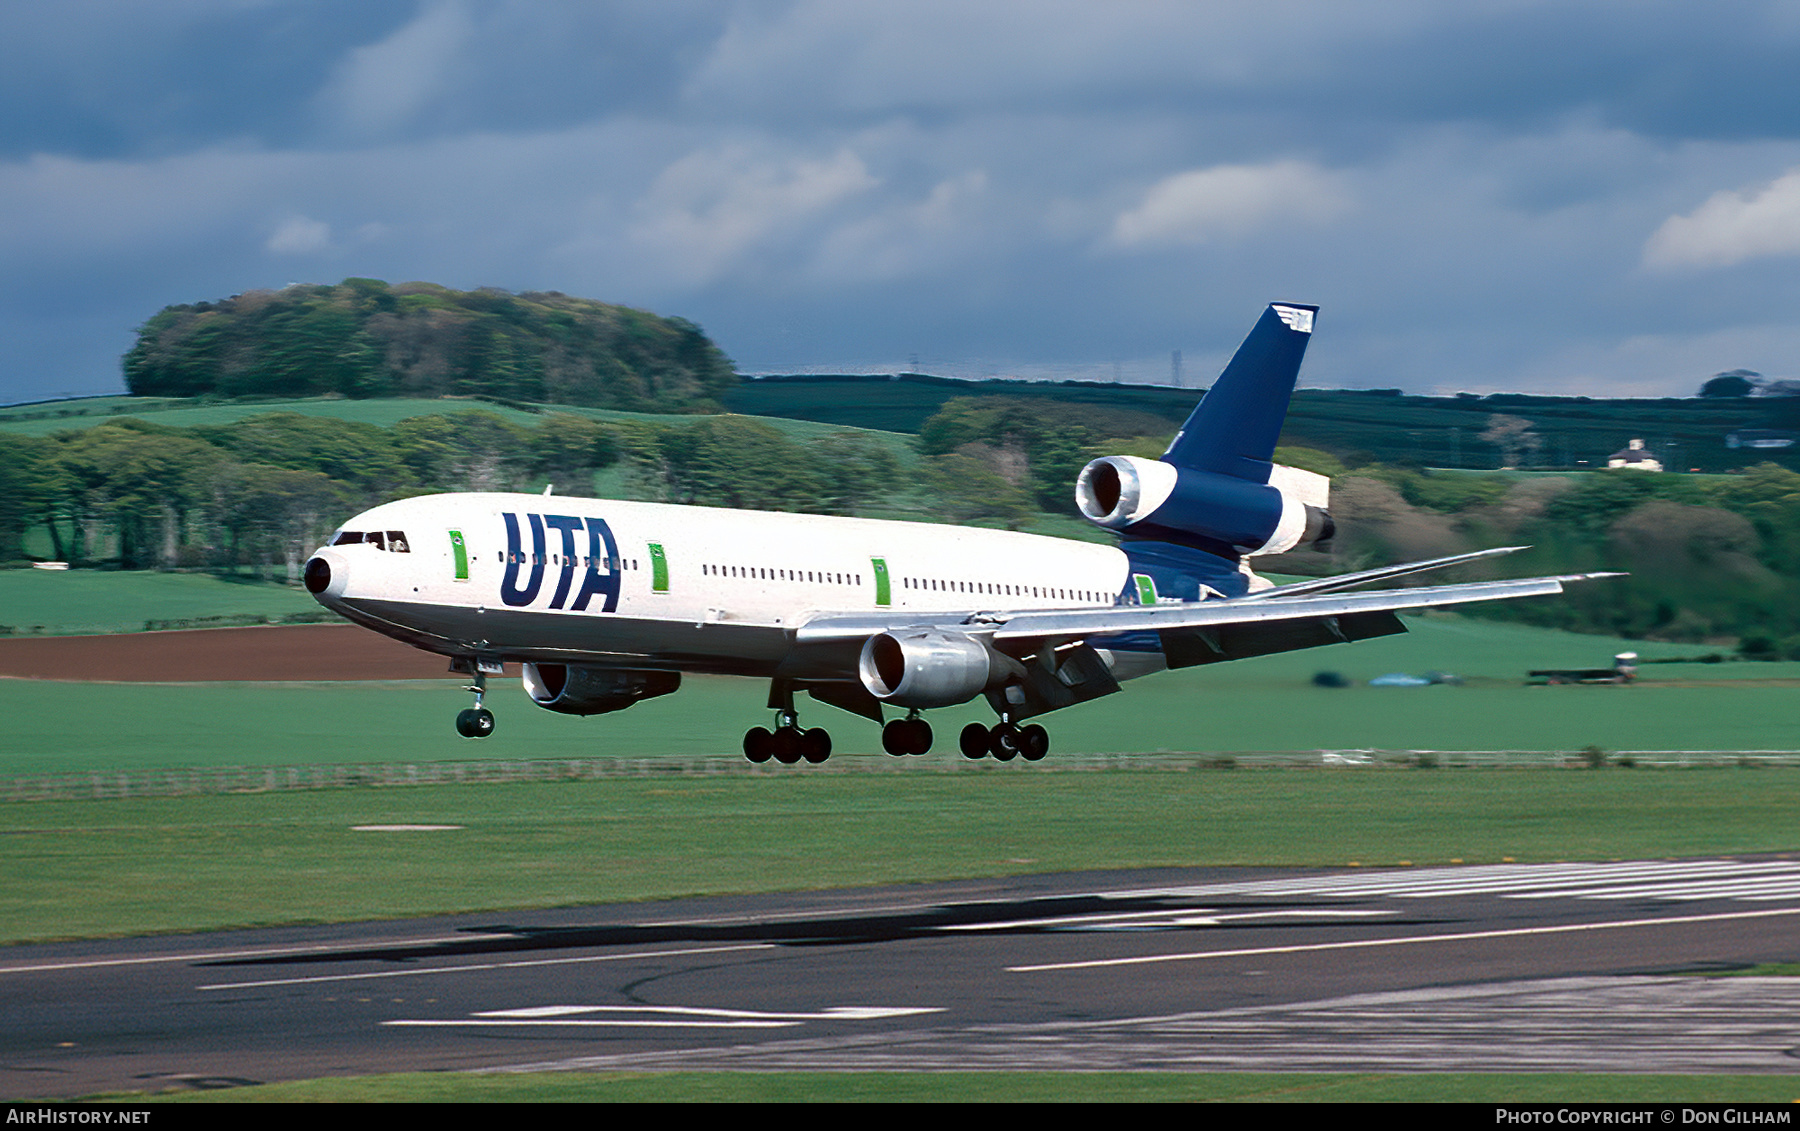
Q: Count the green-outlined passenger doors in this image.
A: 4